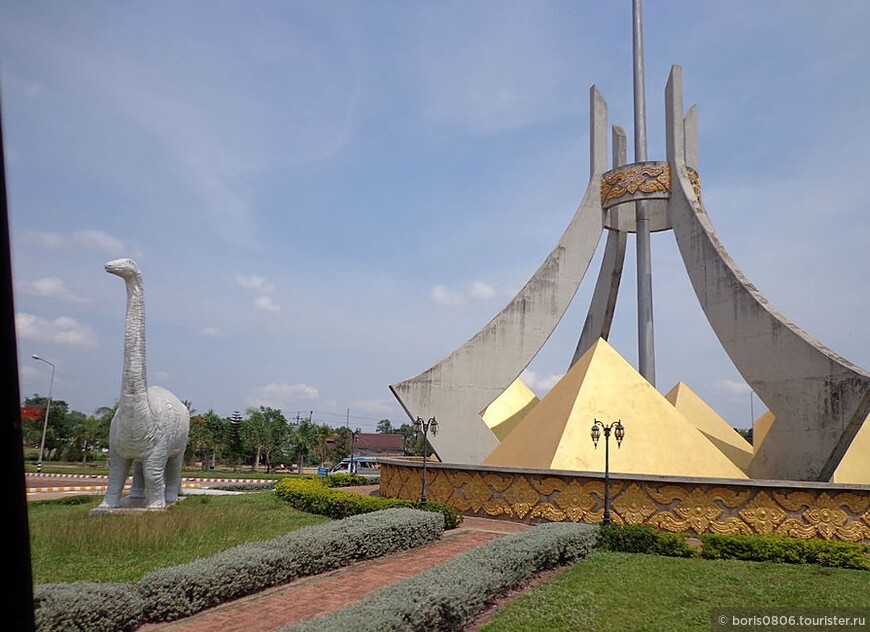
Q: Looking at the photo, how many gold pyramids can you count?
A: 4